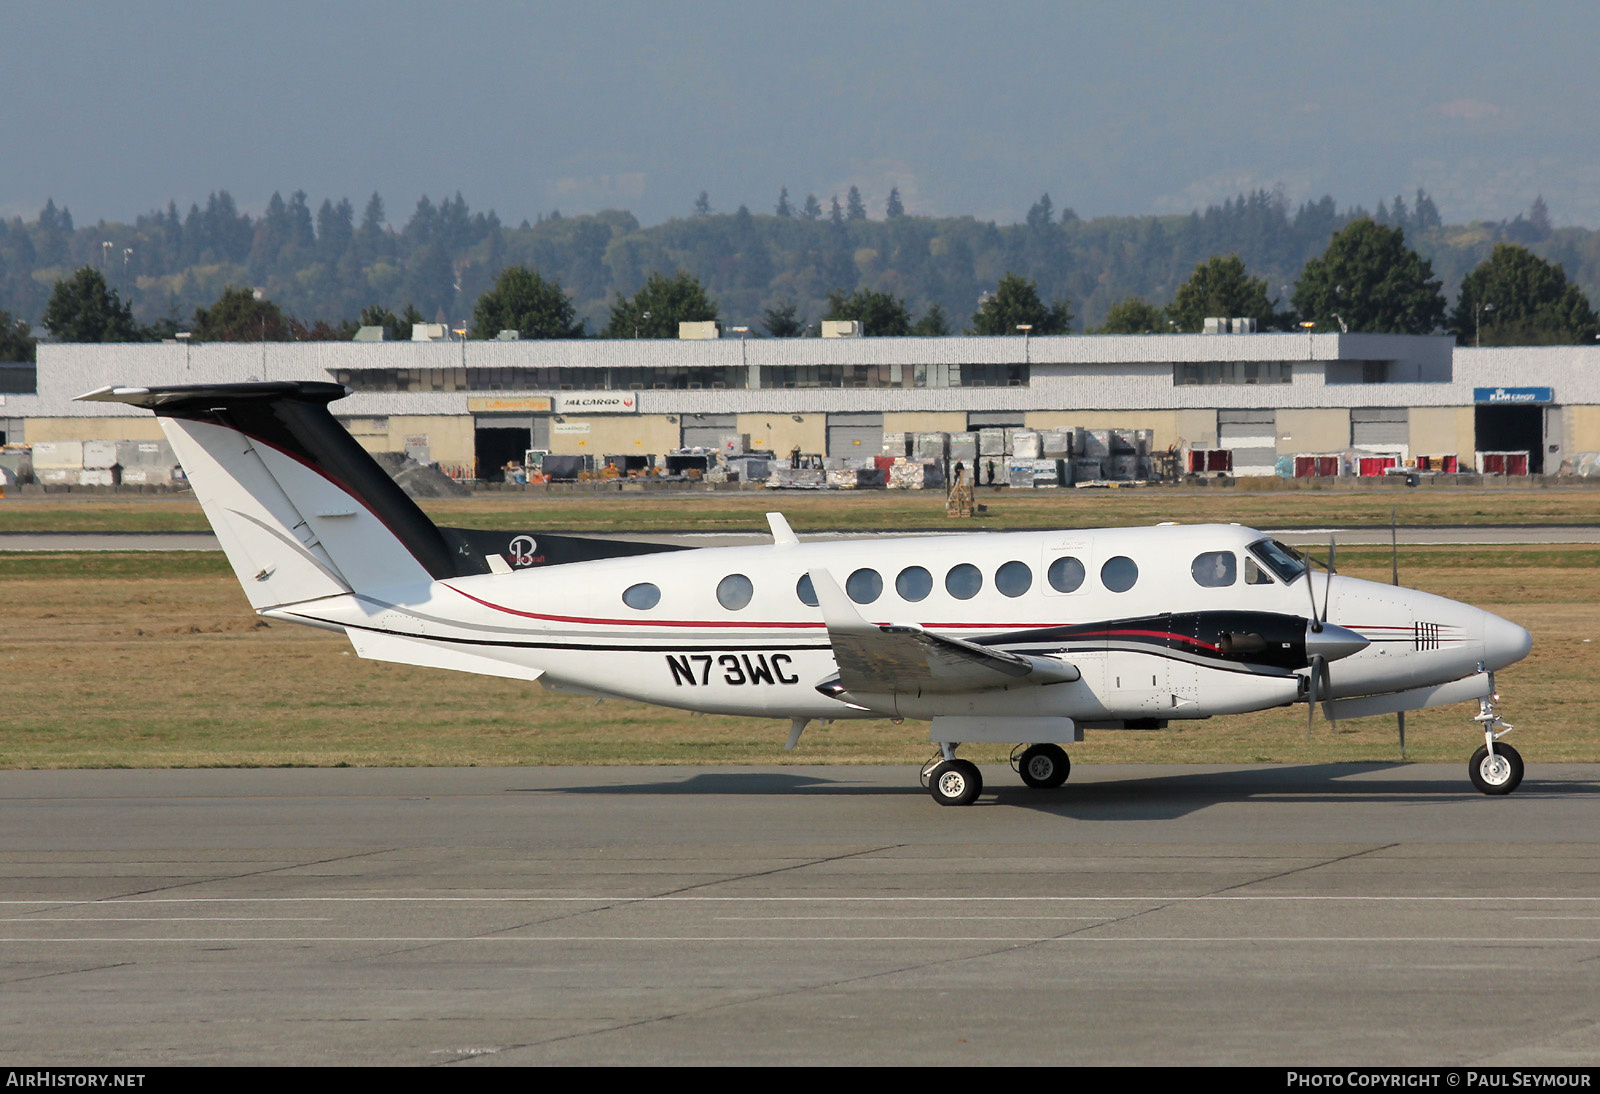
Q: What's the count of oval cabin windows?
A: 9